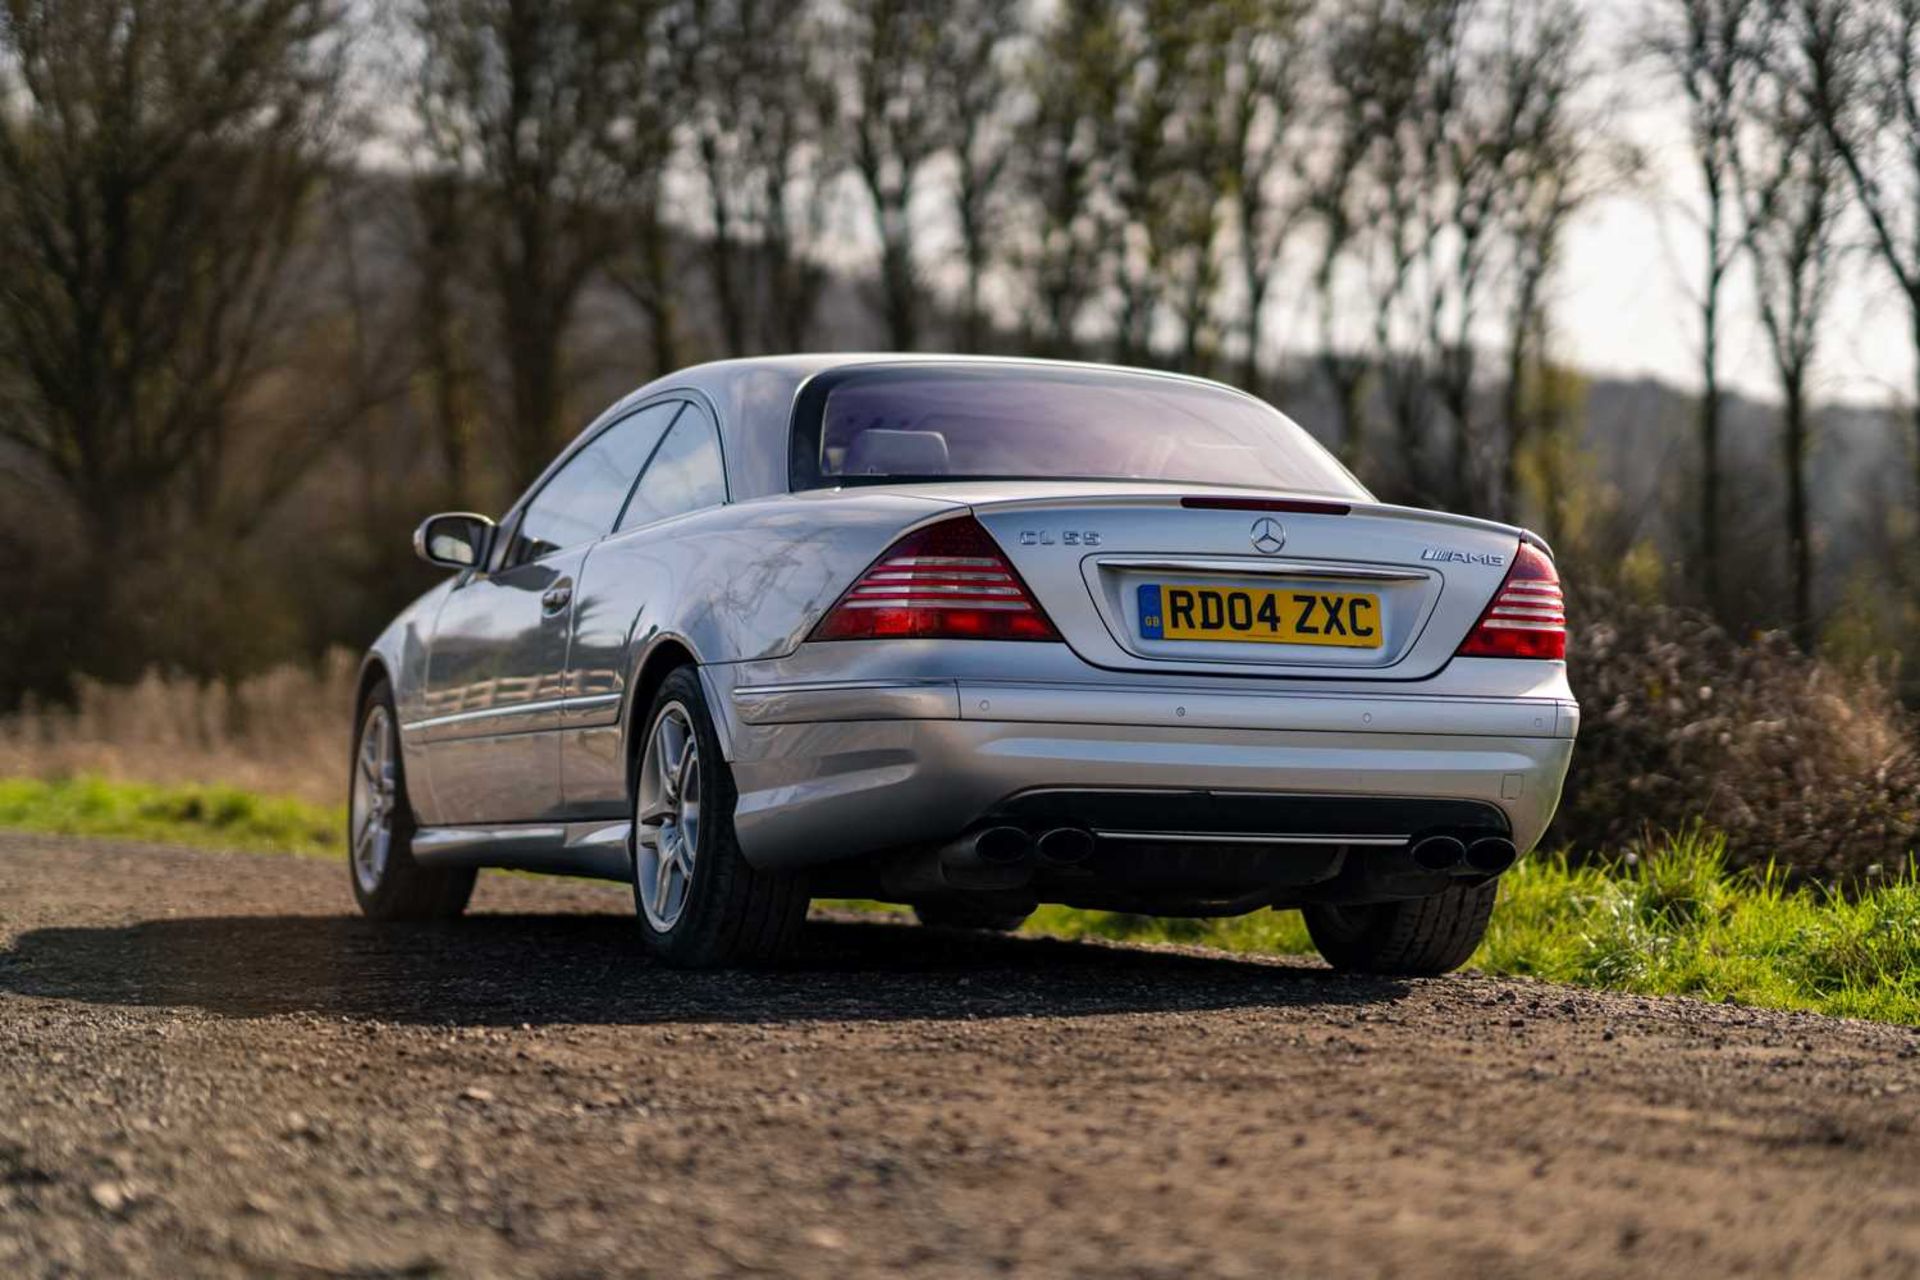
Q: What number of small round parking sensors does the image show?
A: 4